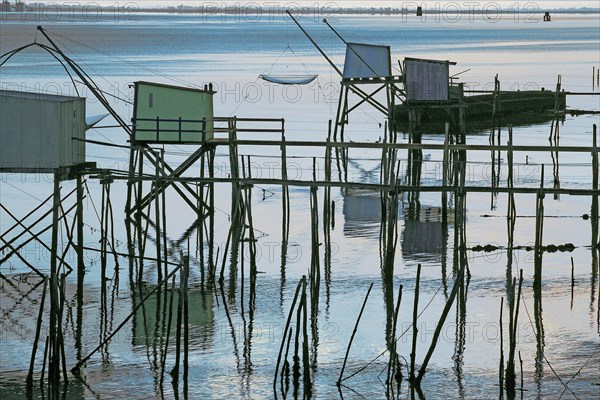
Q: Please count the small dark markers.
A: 2